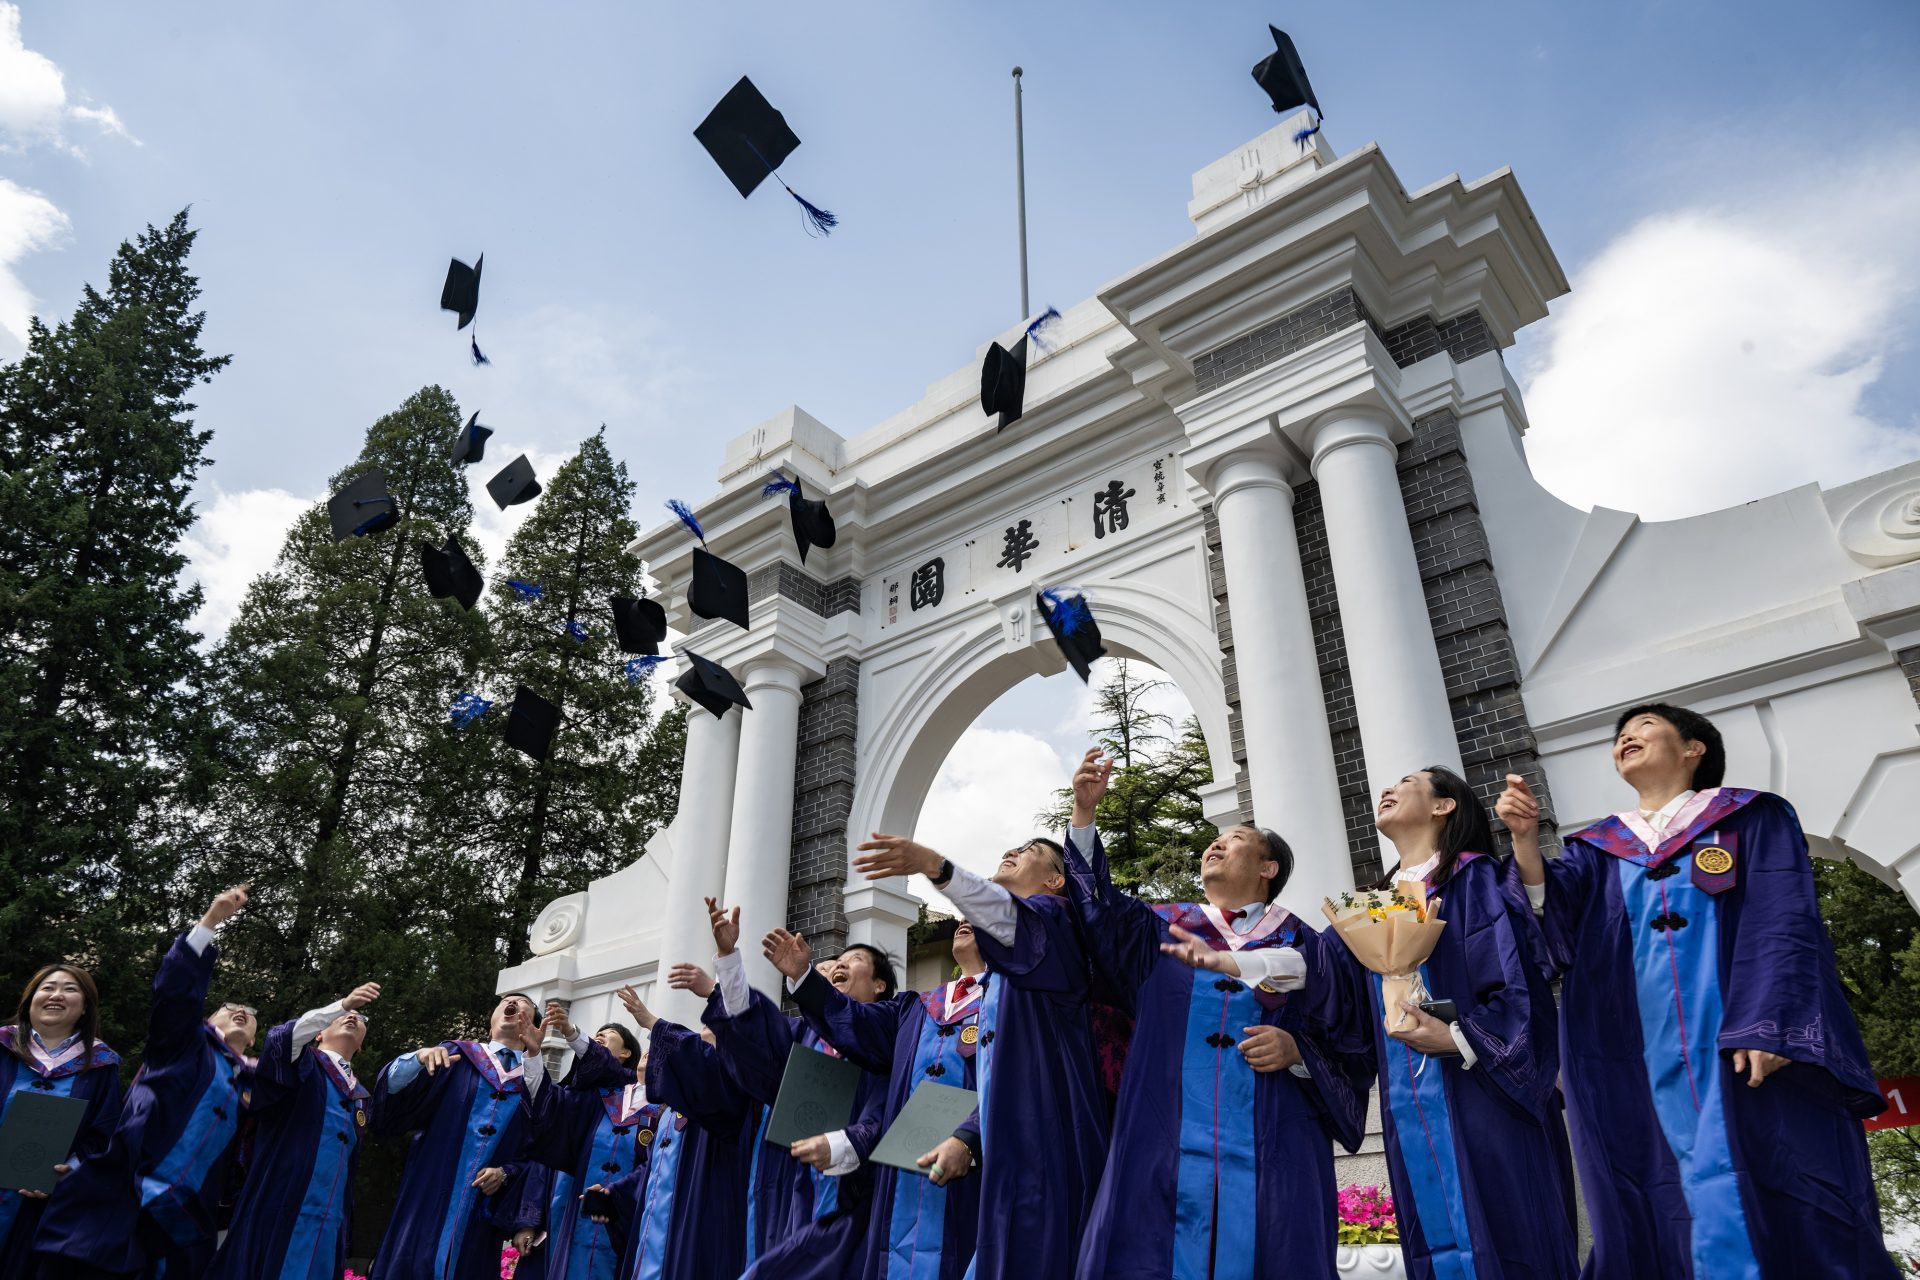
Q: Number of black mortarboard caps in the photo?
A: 14